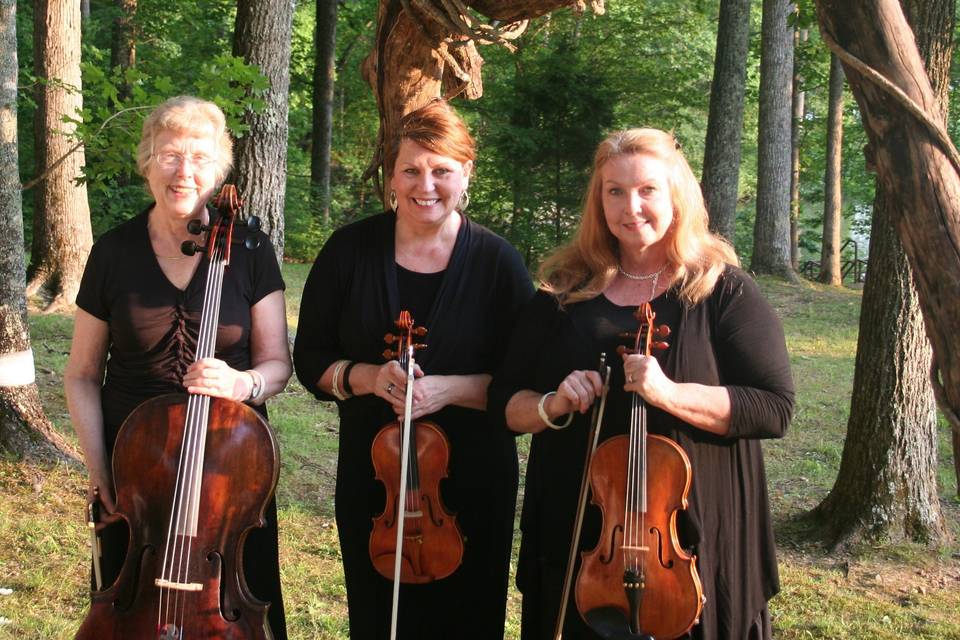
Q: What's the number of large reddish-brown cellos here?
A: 1